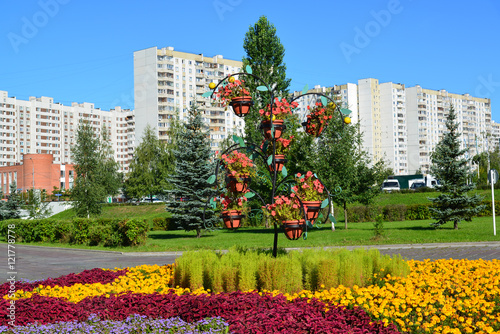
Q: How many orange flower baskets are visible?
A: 8